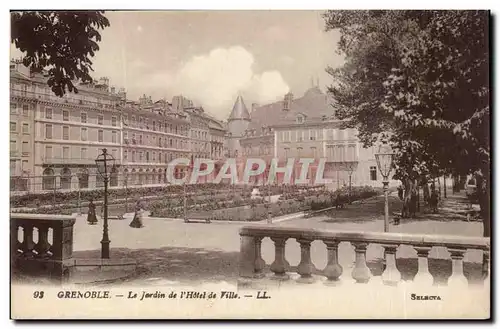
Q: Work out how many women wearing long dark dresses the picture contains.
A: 2